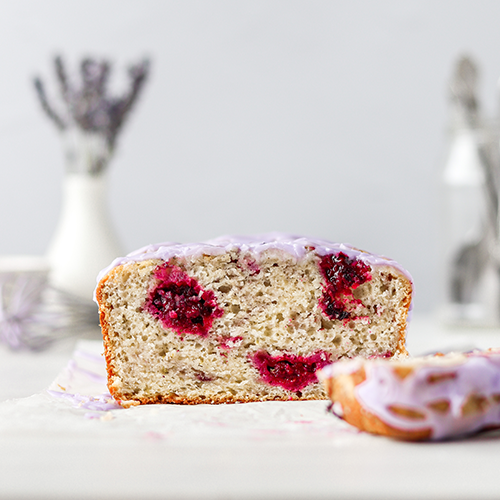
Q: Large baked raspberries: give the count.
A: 3